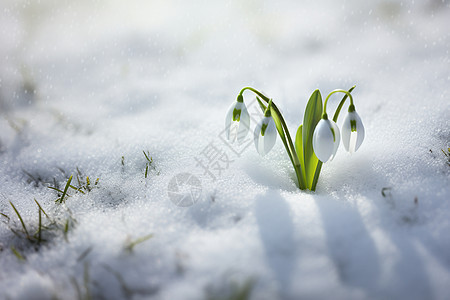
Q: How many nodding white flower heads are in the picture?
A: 4